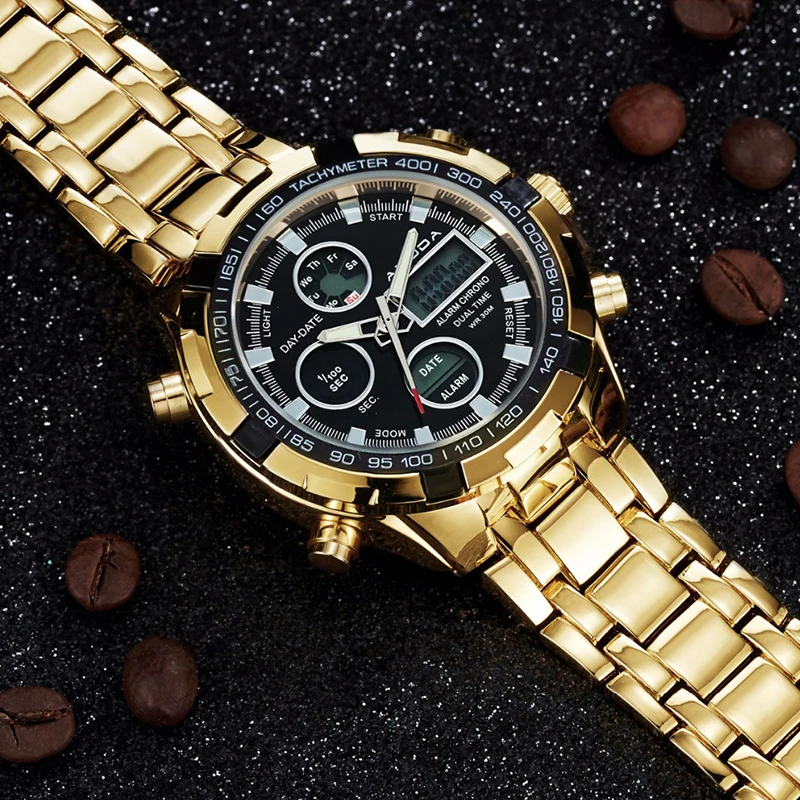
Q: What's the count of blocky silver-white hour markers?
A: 12